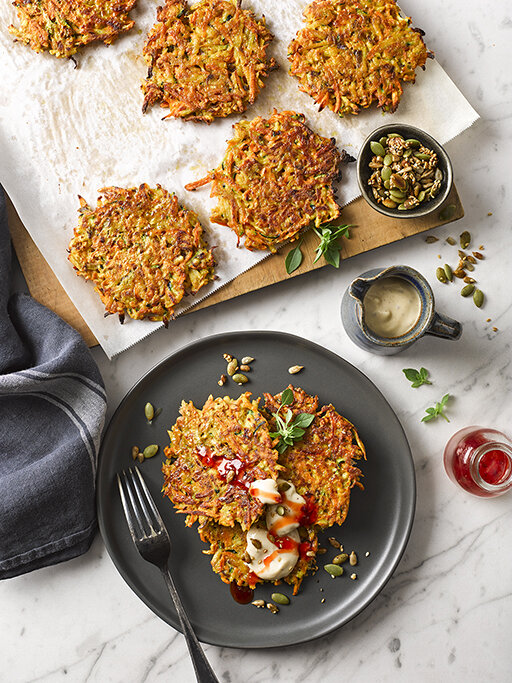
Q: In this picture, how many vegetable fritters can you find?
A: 8